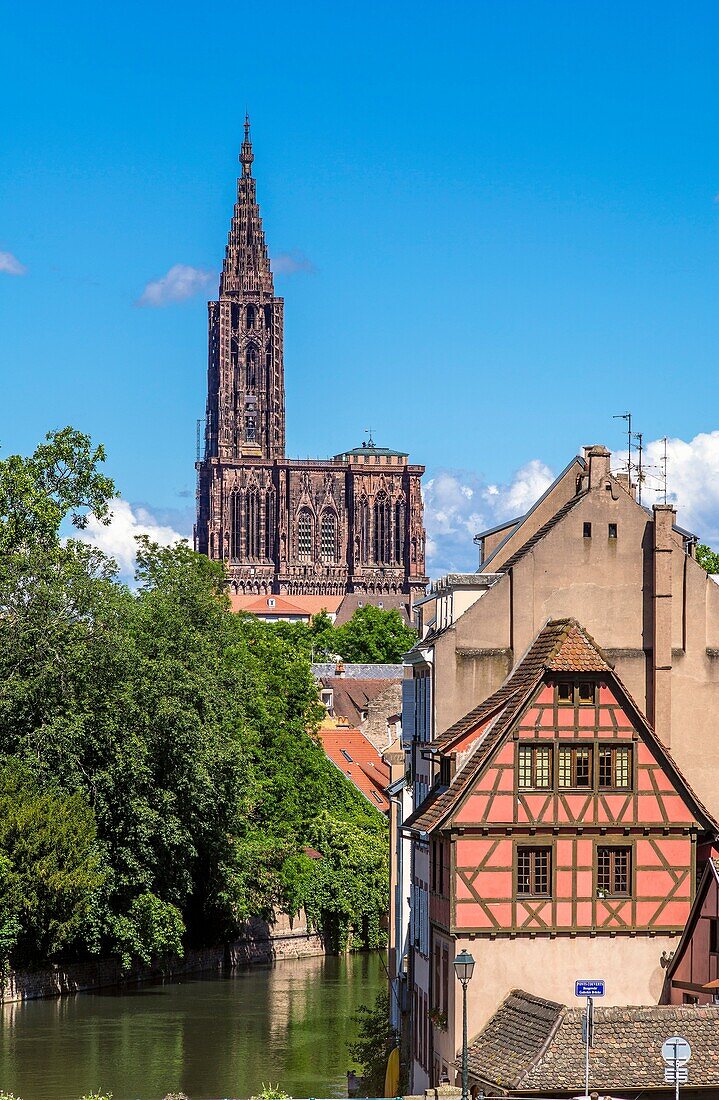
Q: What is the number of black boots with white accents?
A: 0